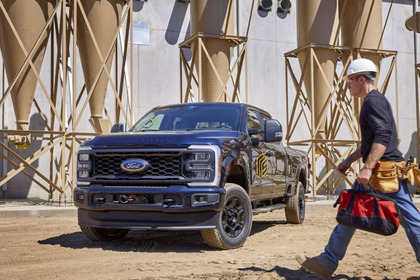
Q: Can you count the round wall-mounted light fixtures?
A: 2